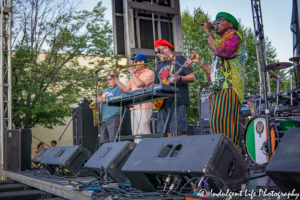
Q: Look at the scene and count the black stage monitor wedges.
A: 5